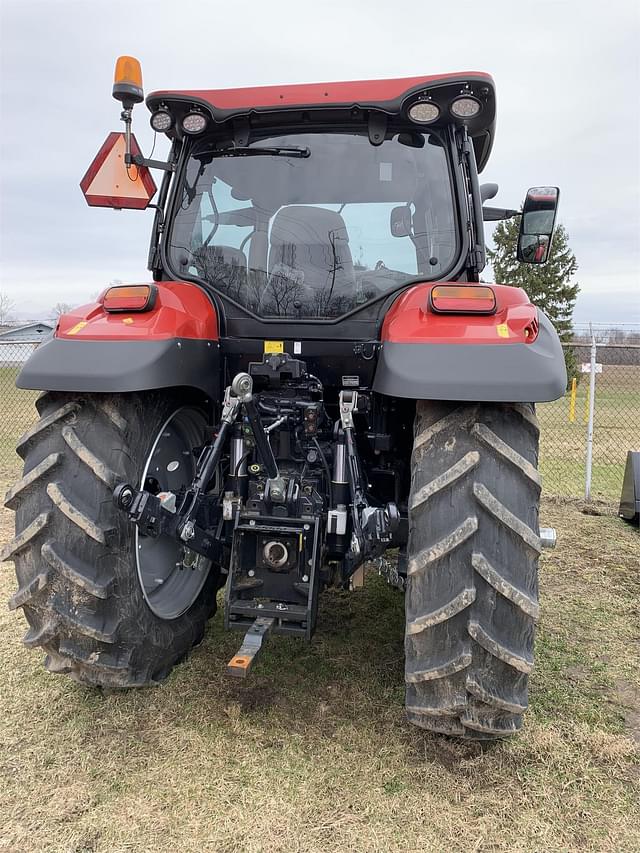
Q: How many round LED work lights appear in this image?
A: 4